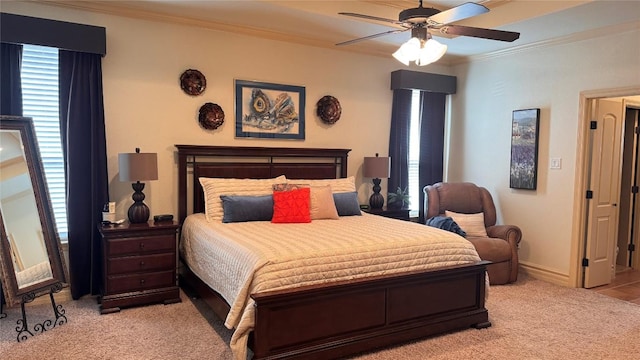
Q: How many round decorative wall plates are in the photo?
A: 3